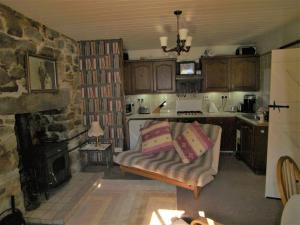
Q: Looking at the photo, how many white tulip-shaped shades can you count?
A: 3